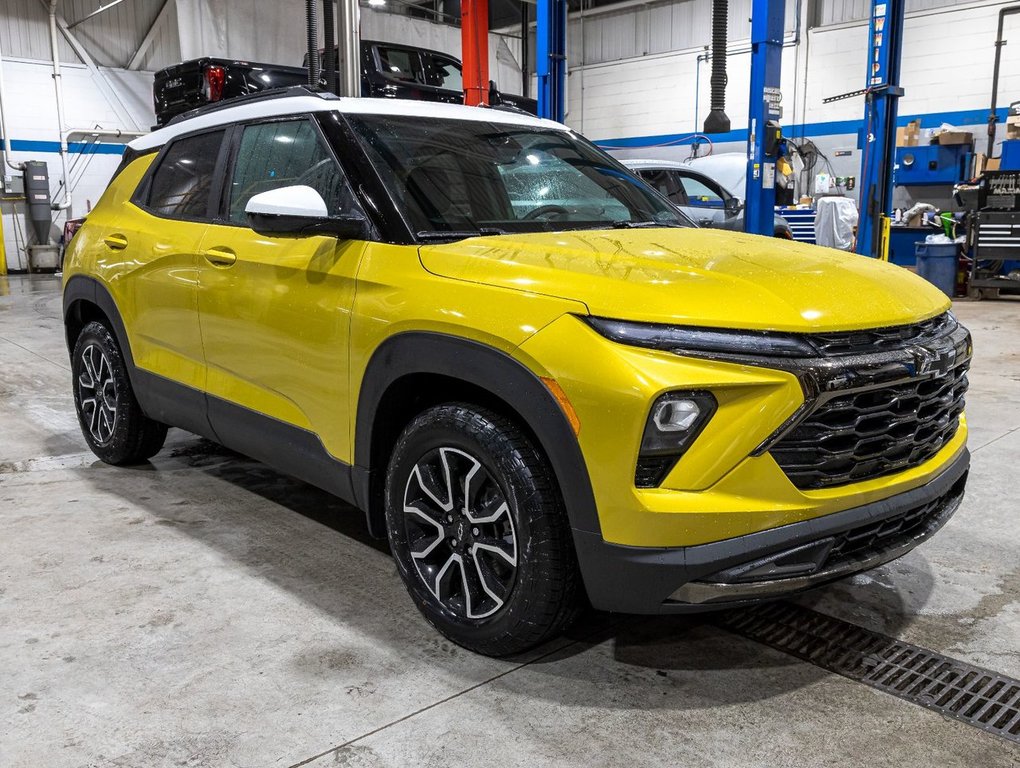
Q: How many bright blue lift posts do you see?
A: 3